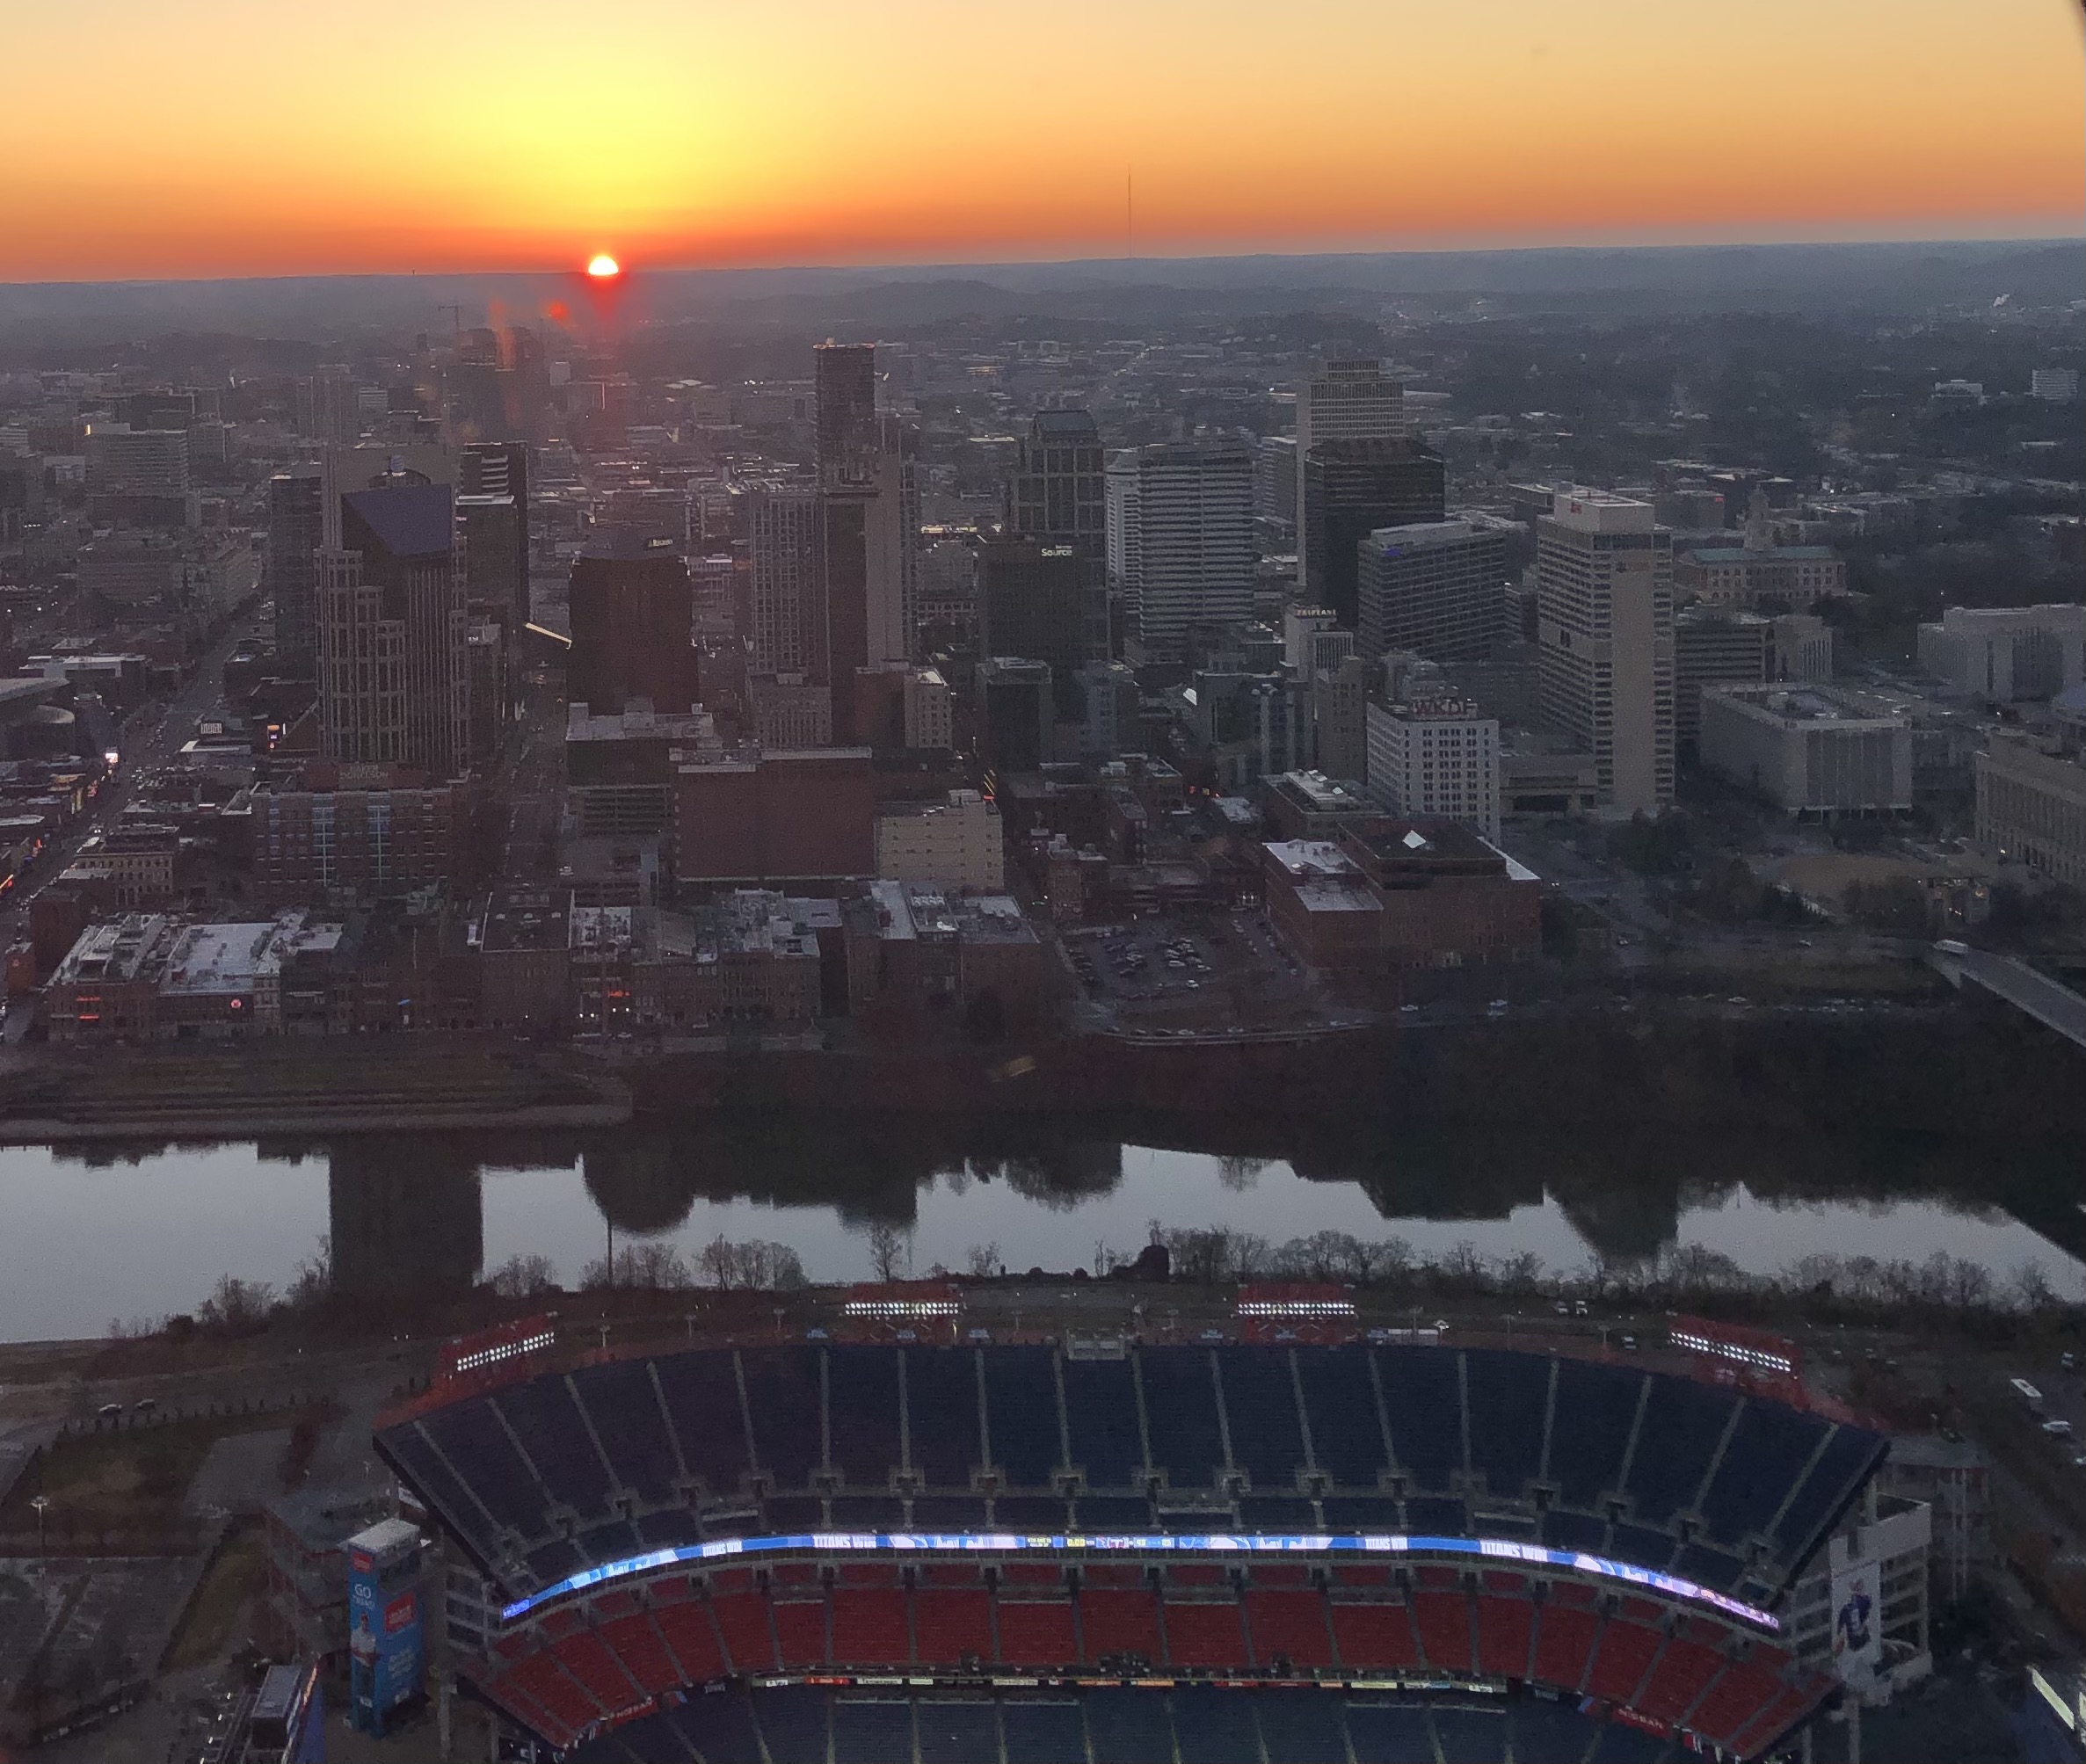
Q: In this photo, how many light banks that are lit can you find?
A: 4